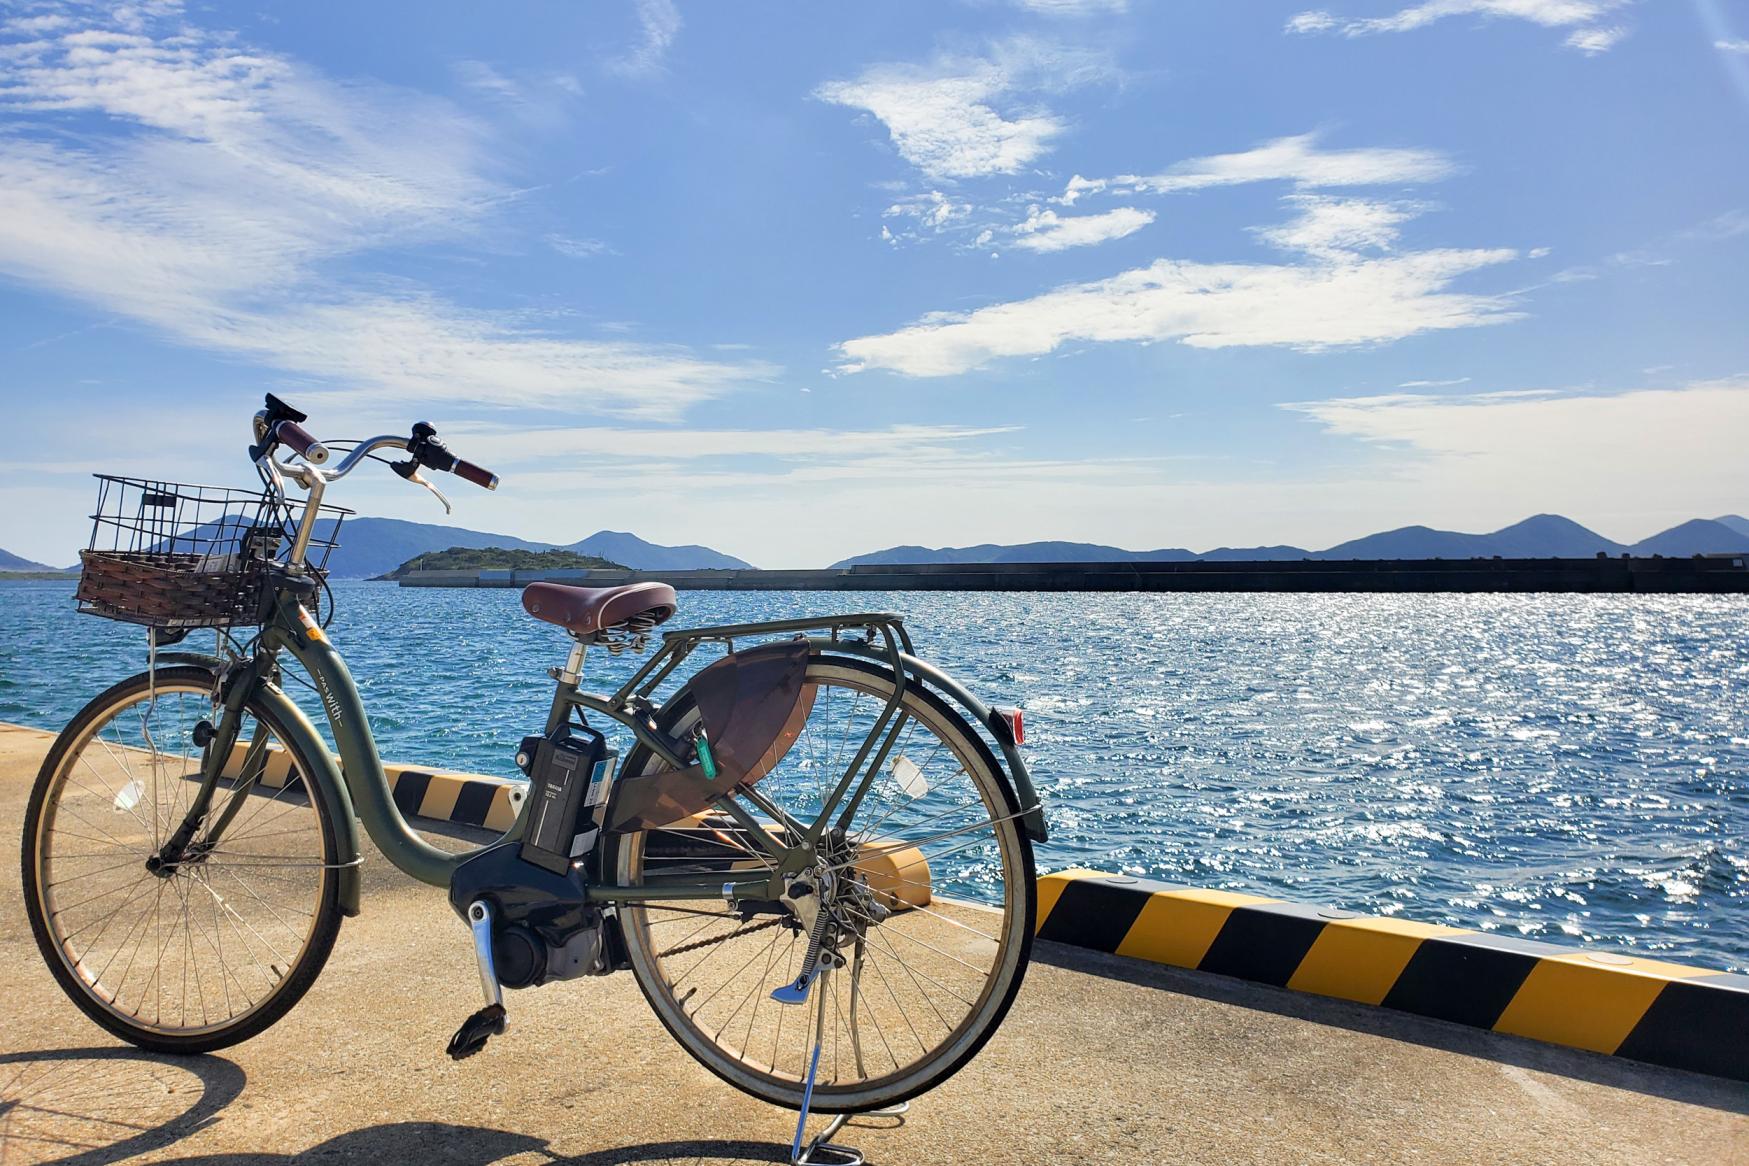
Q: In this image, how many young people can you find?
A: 0